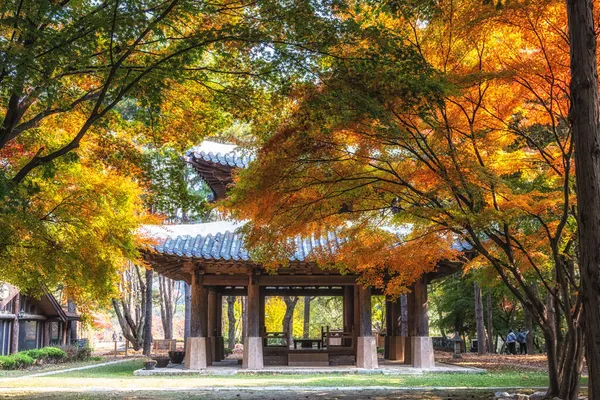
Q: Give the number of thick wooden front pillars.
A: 4